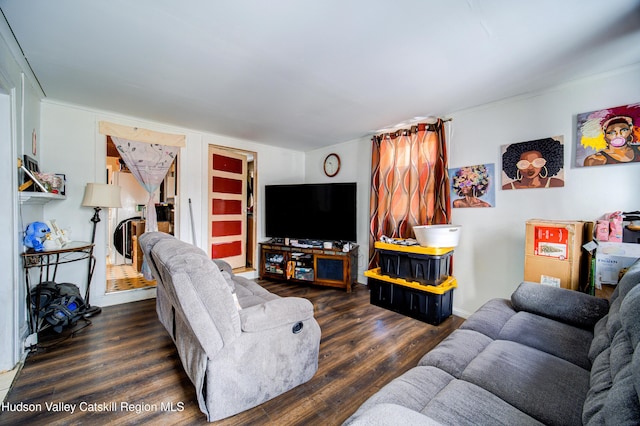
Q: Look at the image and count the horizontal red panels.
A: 5